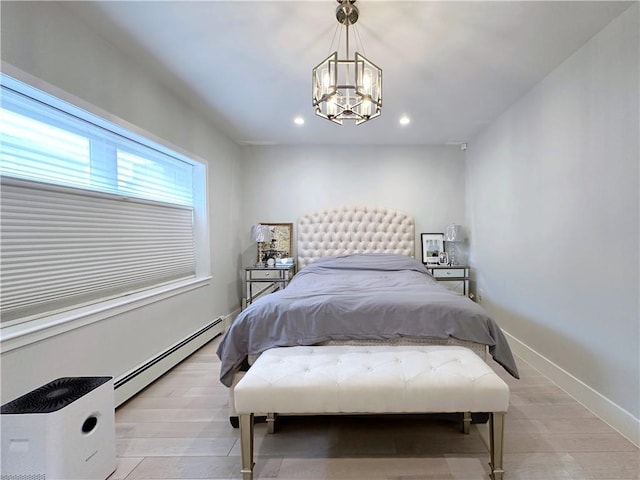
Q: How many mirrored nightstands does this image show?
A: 2